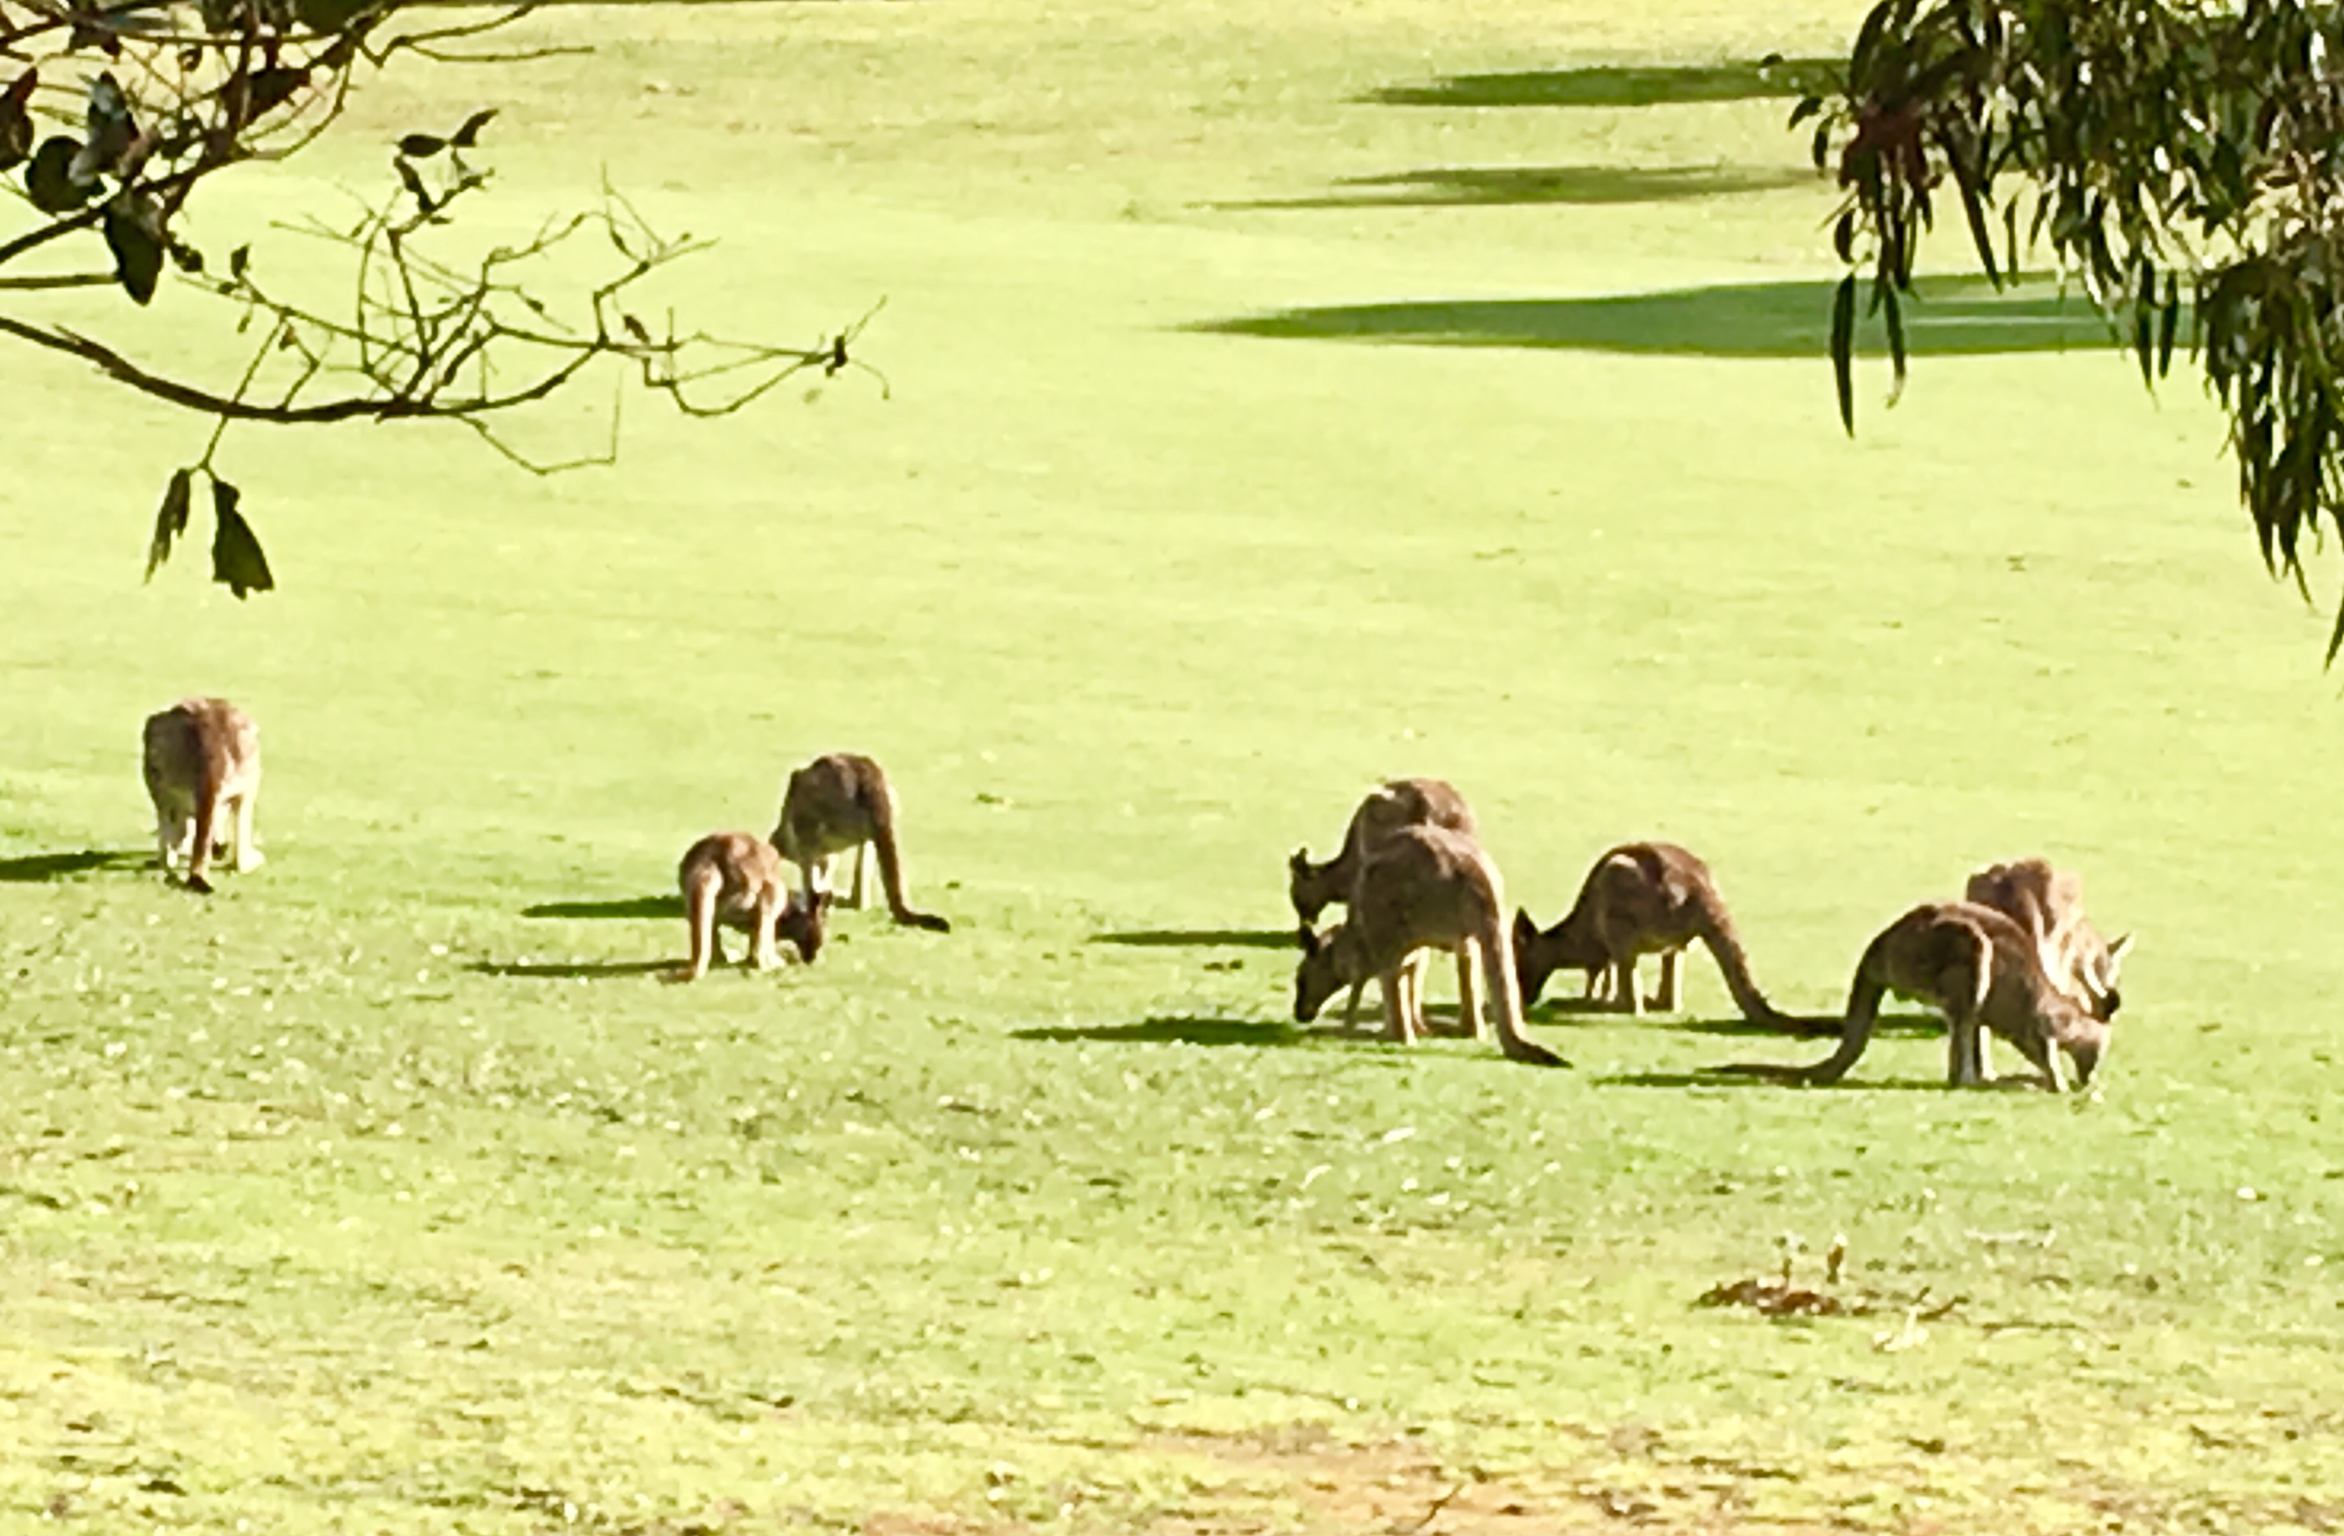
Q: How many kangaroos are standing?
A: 8